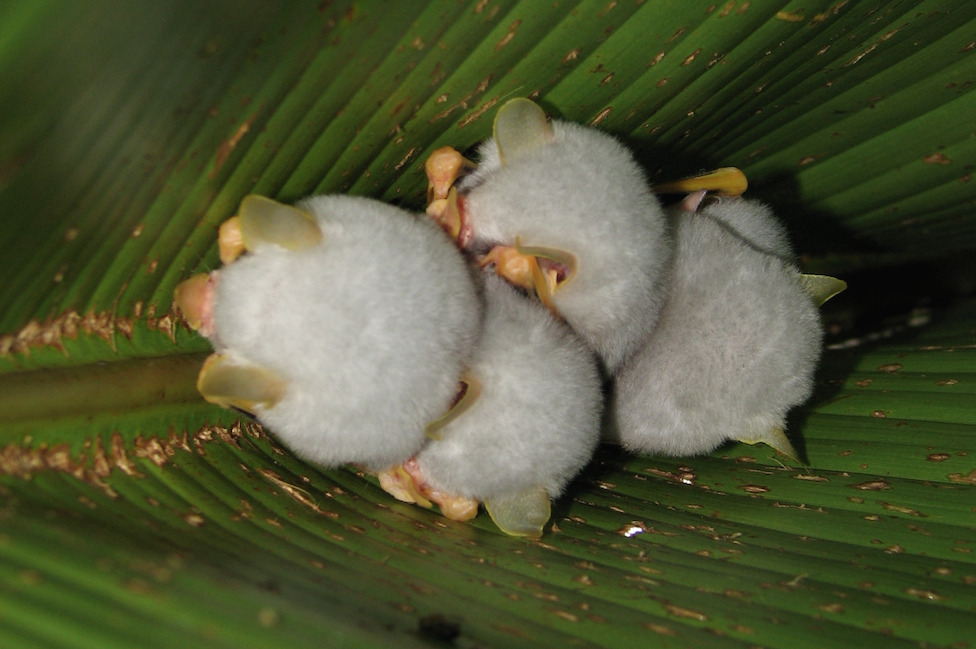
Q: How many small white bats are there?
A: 4